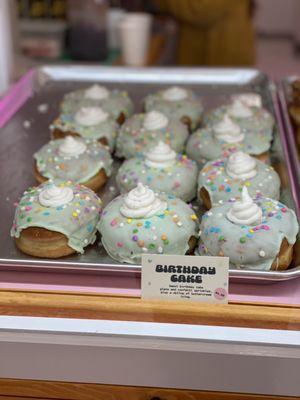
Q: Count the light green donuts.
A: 12